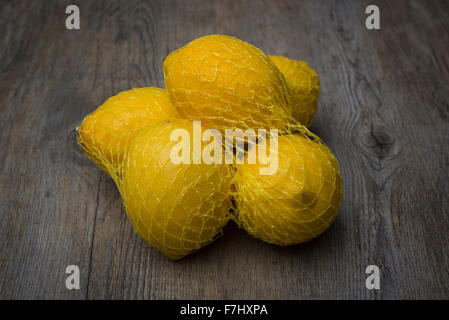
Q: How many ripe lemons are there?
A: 5